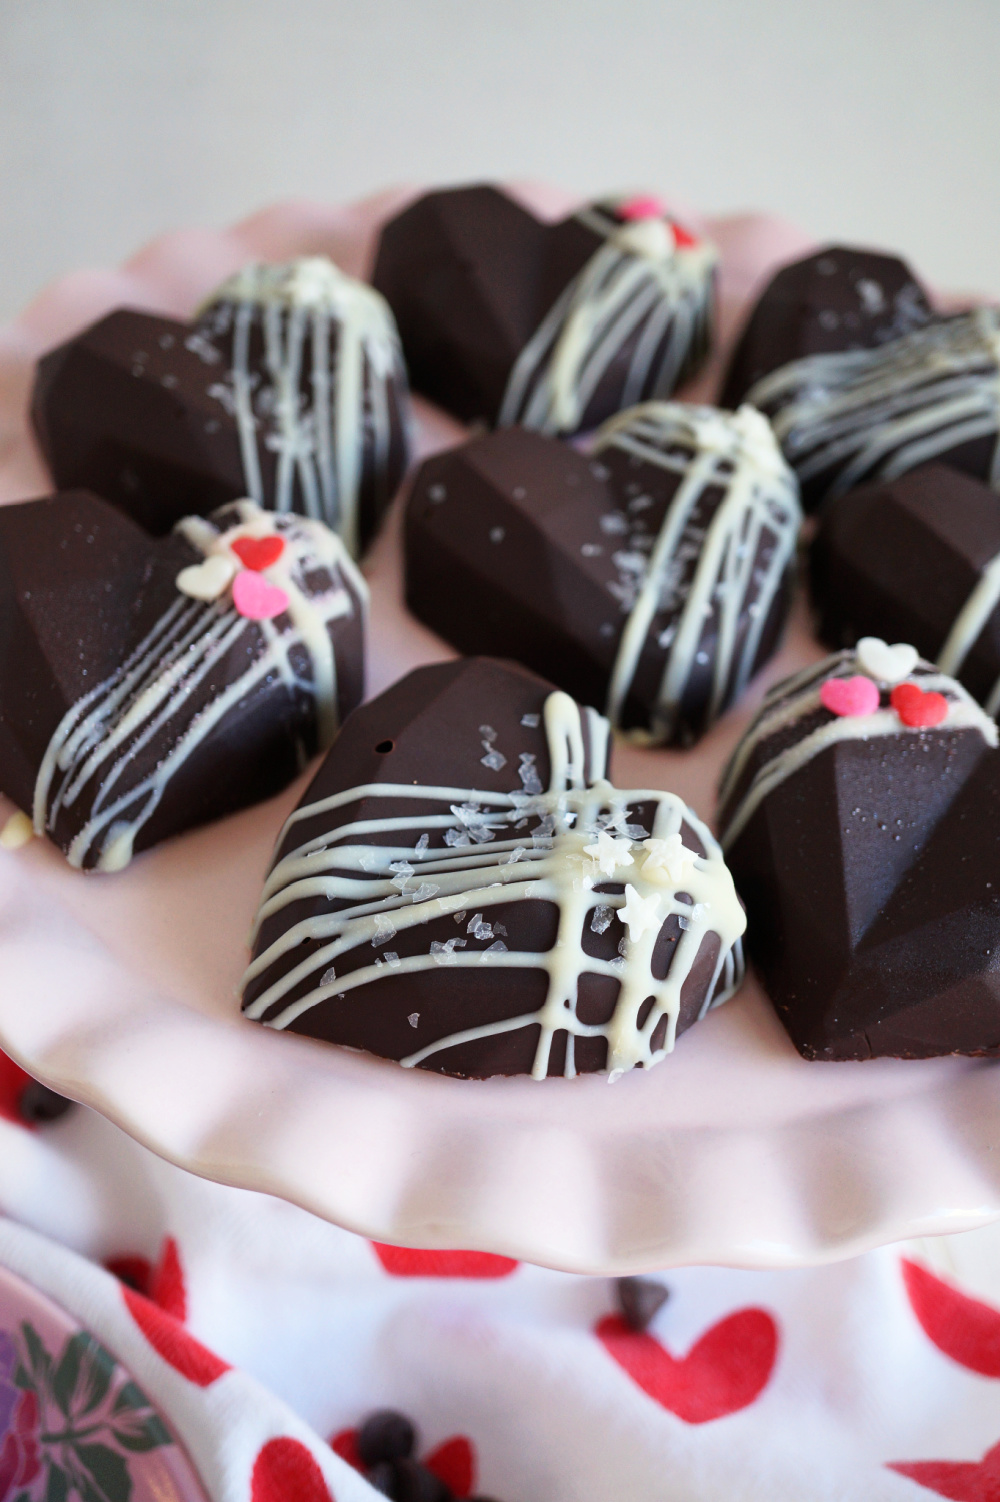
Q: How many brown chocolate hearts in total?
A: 8